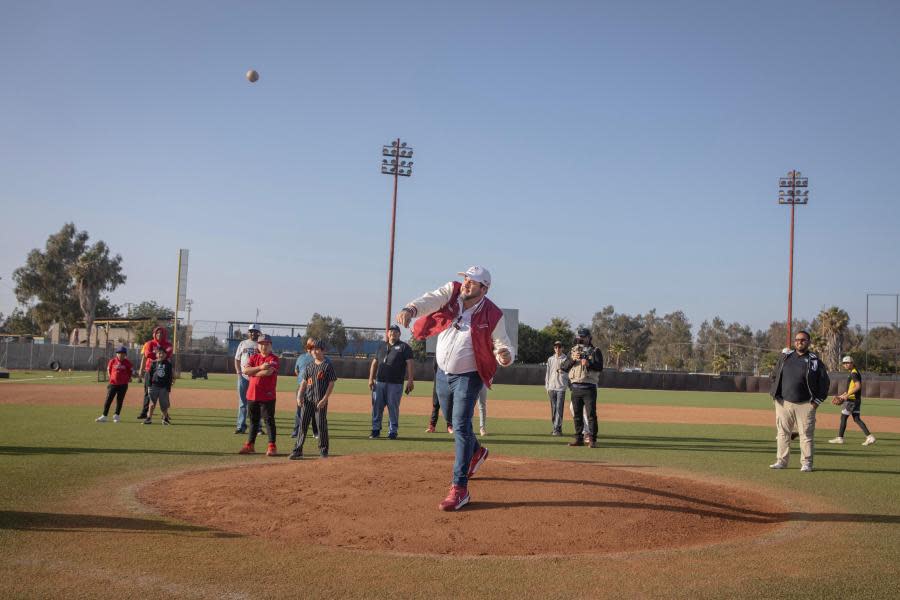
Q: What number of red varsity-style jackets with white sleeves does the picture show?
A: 1